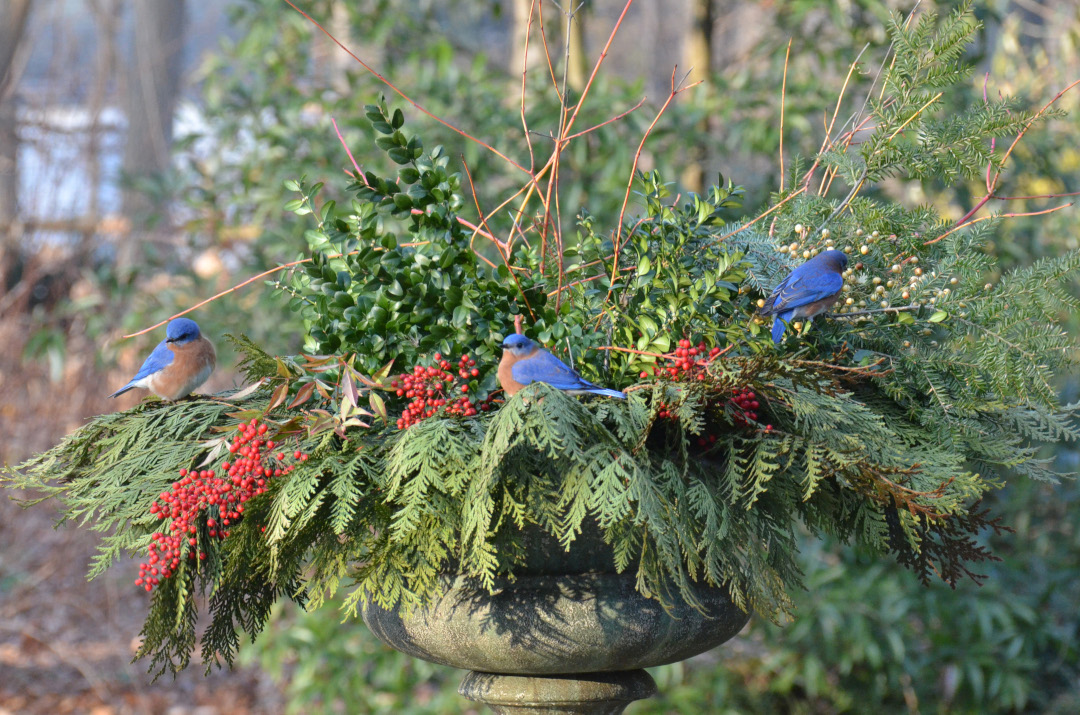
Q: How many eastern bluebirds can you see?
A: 3